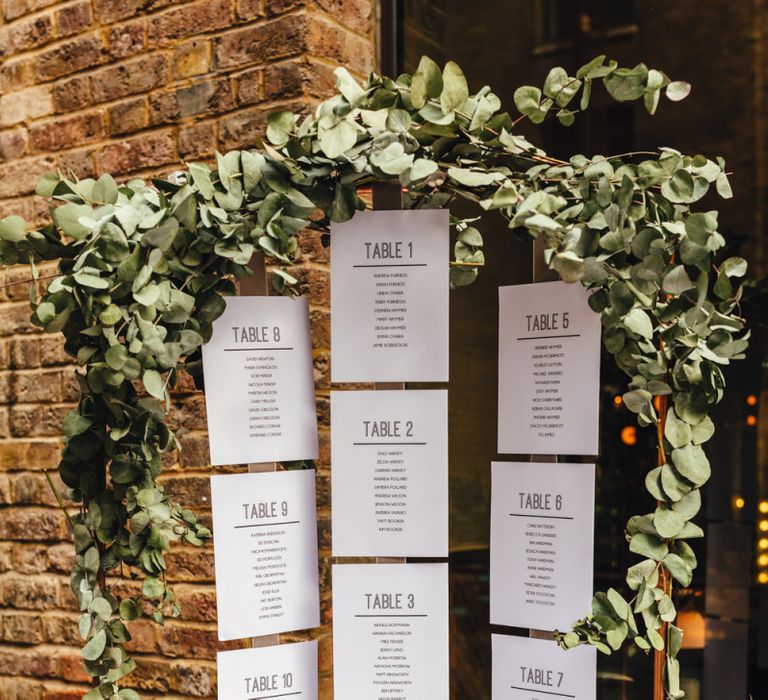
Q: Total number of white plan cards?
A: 9